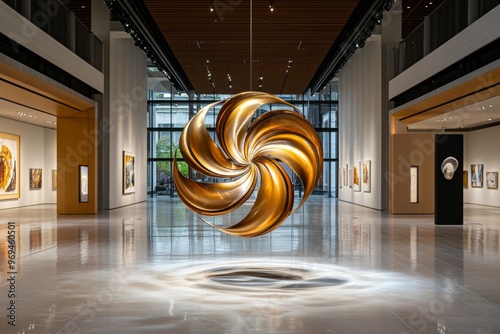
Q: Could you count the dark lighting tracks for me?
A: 2